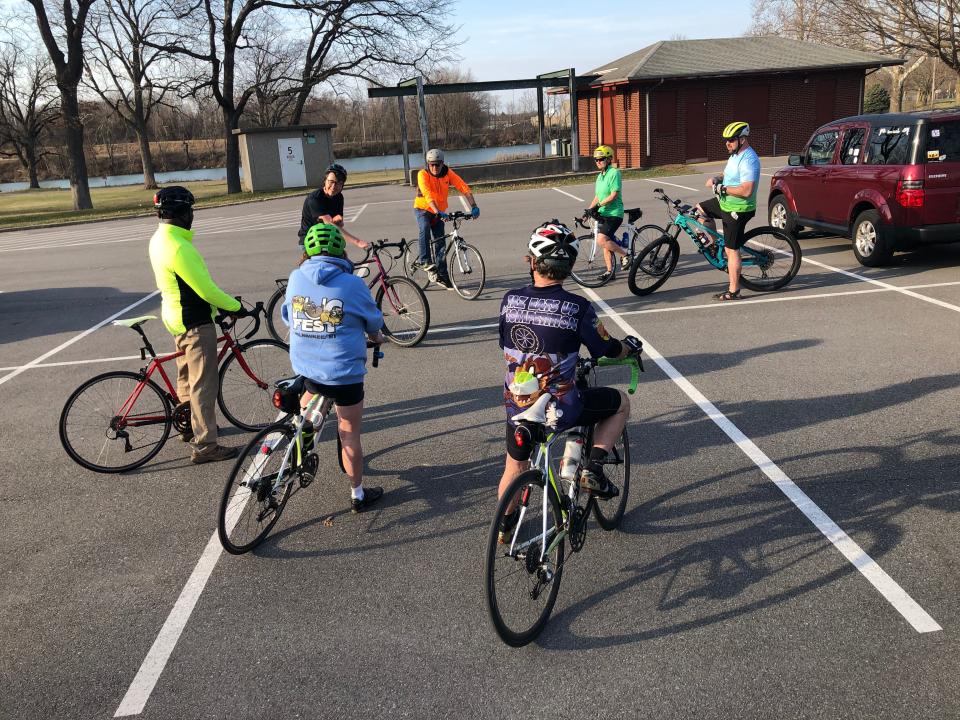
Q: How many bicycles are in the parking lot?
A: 7